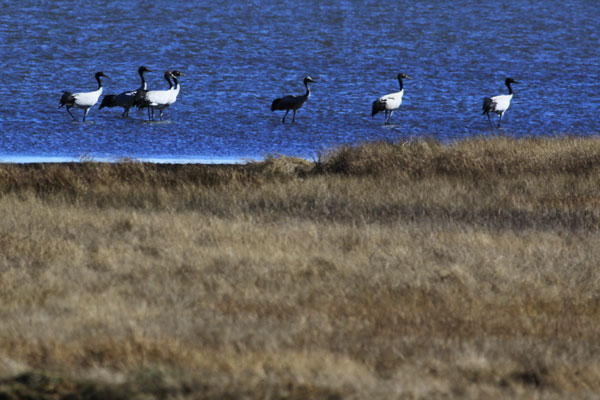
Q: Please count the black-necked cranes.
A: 7